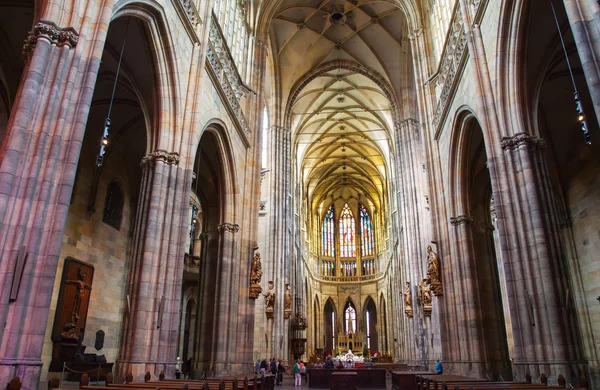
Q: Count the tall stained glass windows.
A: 3